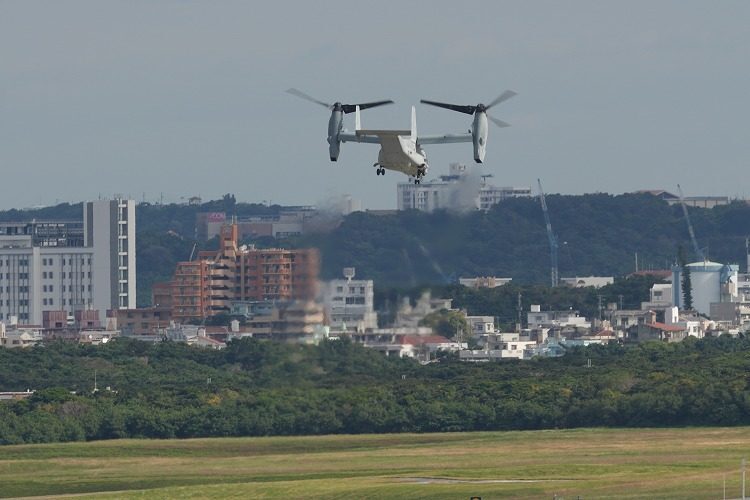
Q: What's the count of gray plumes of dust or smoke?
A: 2